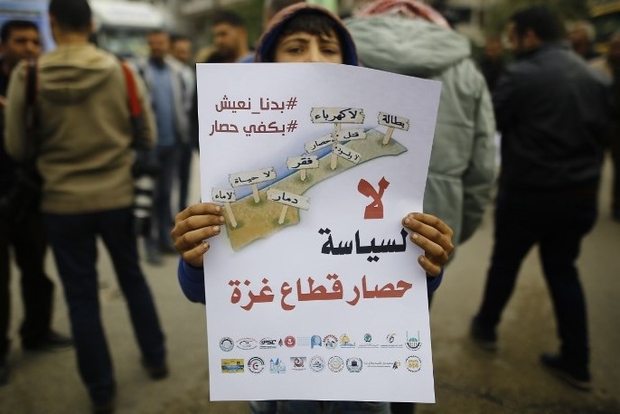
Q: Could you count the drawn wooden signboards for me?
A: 9